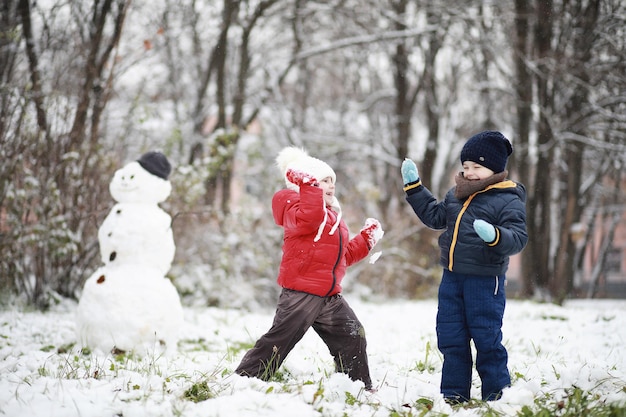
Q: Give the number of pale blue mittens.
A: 2